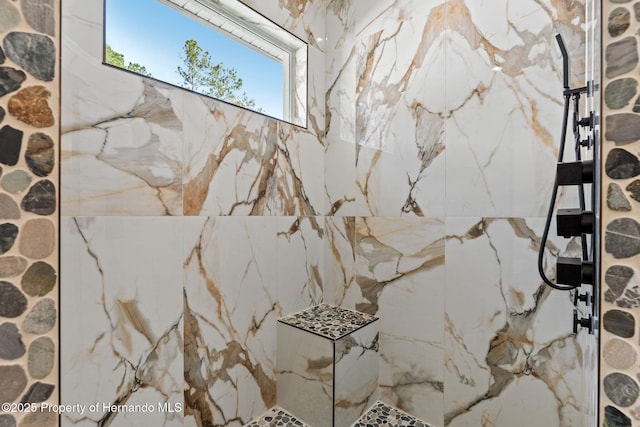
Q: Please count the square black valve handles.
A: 3